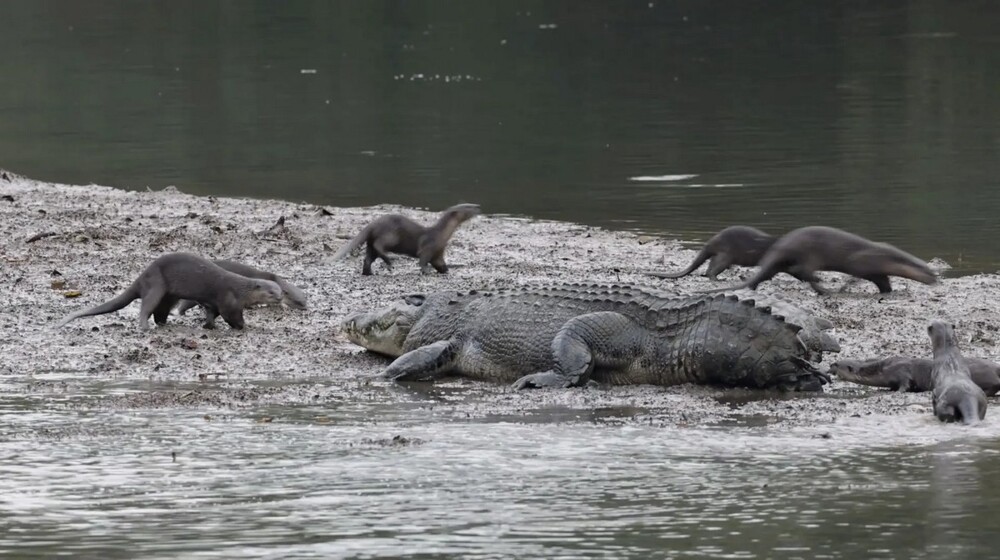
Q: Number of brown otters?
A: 7